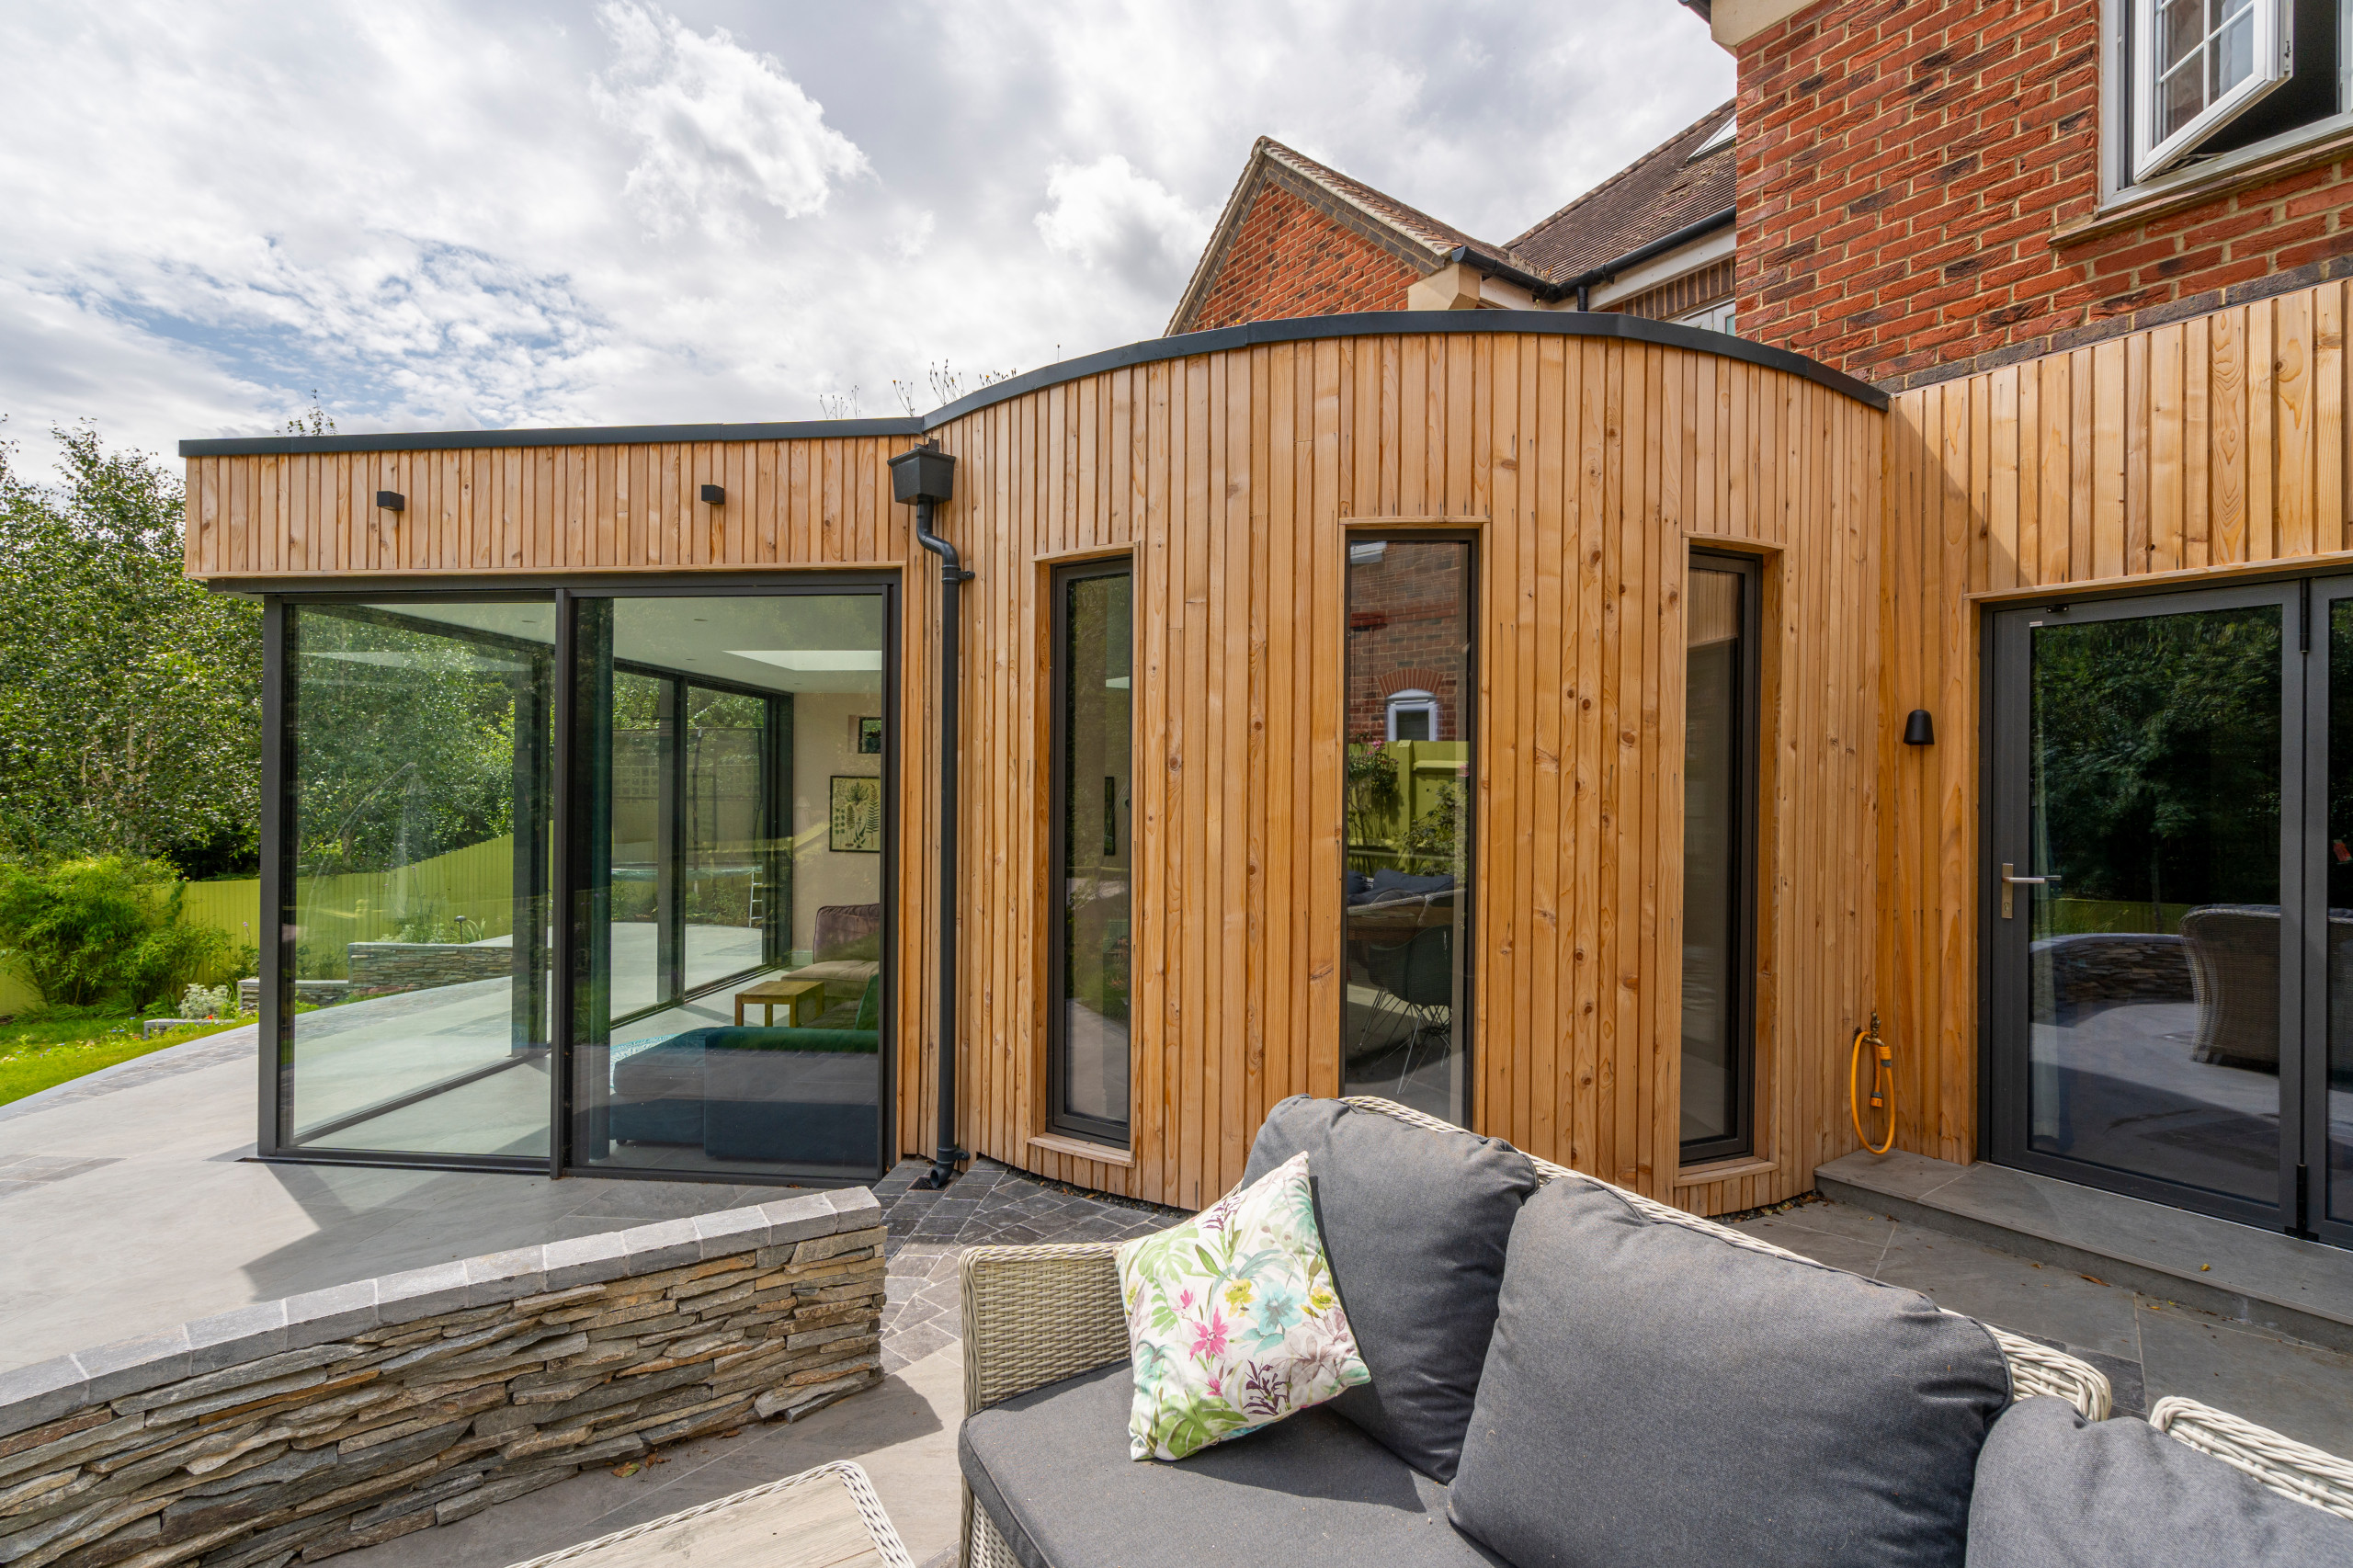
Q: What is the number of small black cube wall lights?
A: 2